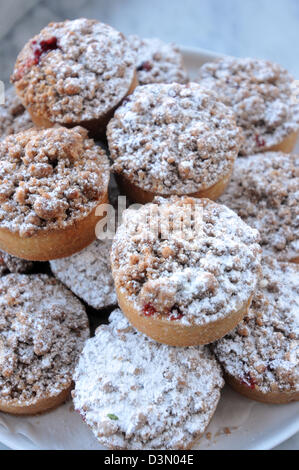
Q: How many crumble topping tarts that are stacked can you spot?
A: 13